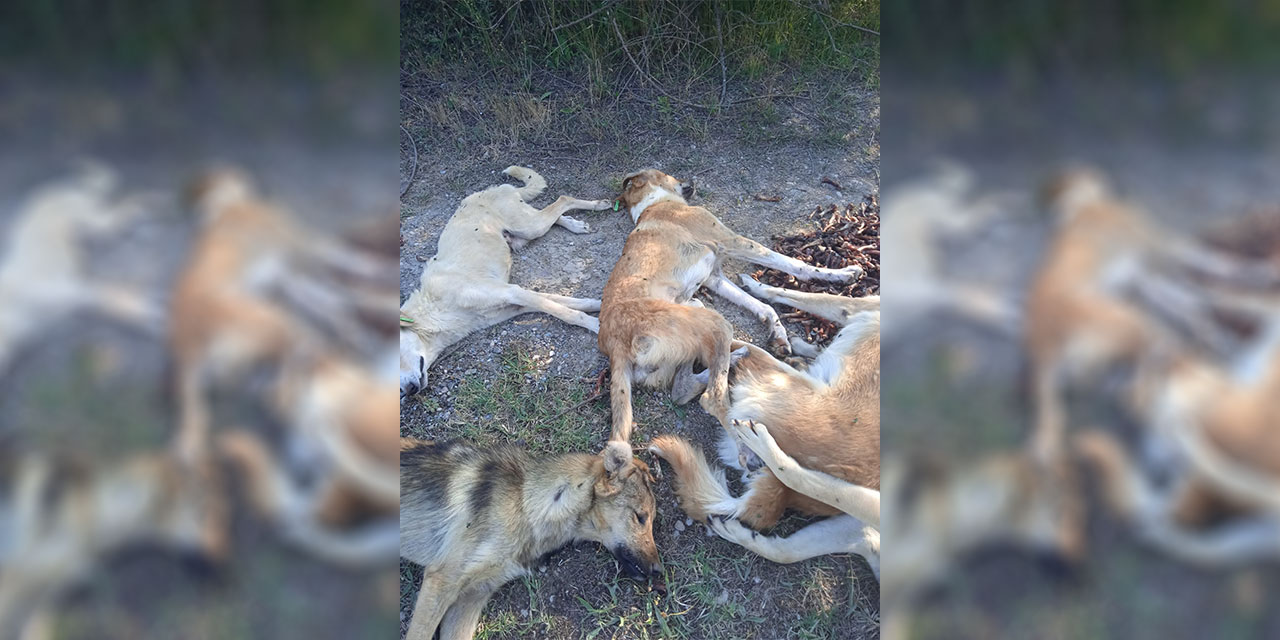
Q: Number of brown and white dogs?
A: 2